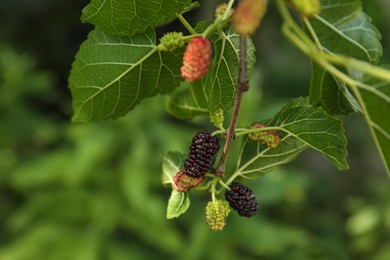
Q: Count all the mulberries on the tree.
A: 11